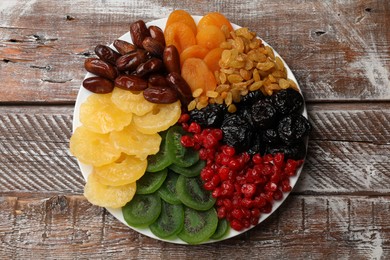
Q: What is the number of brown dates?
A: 14